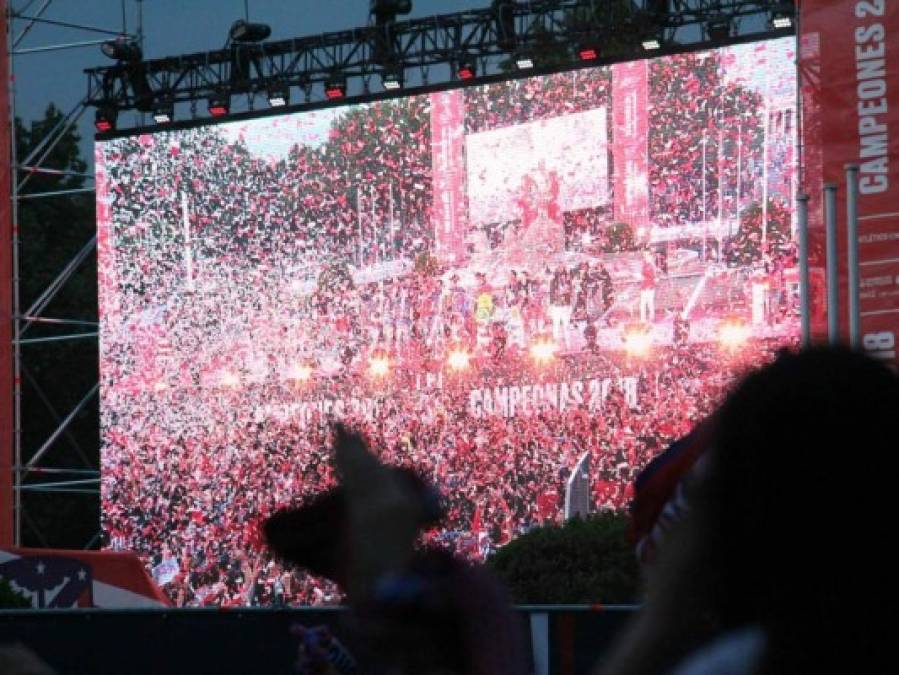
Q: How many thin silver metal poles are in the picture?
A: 3